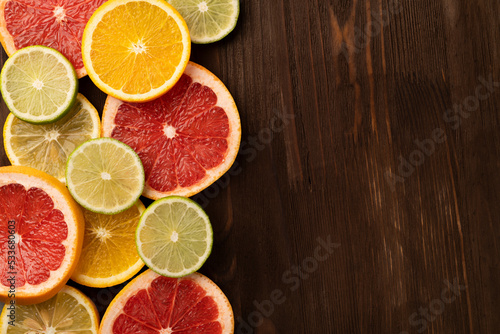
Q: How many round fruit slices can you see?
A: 12